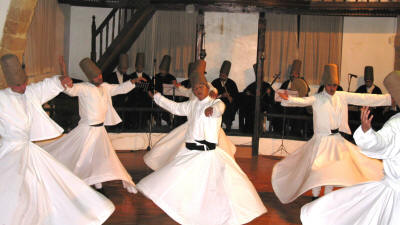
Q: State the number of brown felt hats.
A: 14